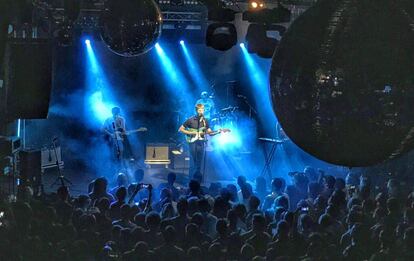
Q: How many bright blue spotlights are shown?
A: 4